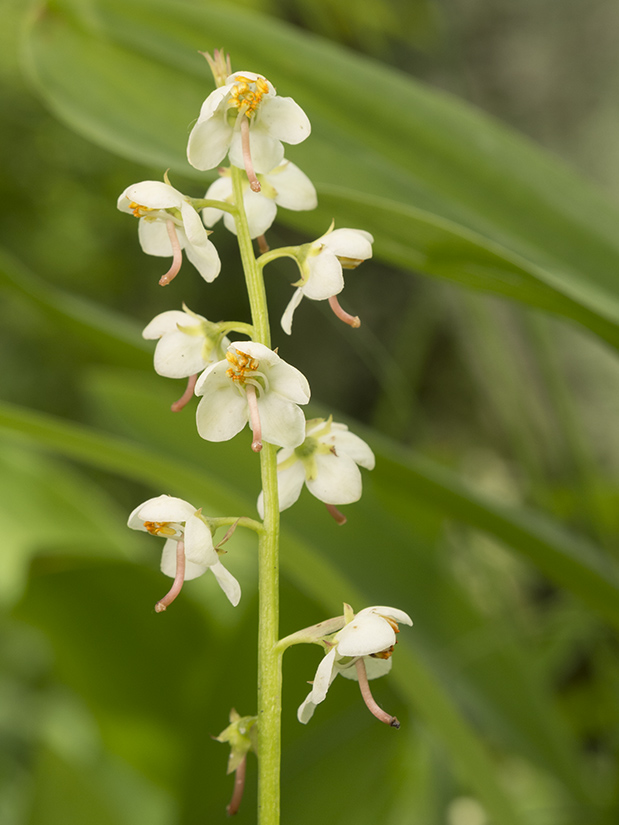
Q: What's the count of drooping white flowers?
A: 9